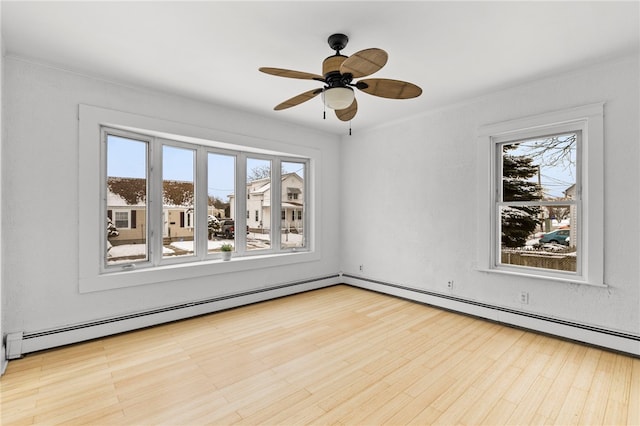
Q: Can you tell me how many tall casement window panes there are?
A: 5